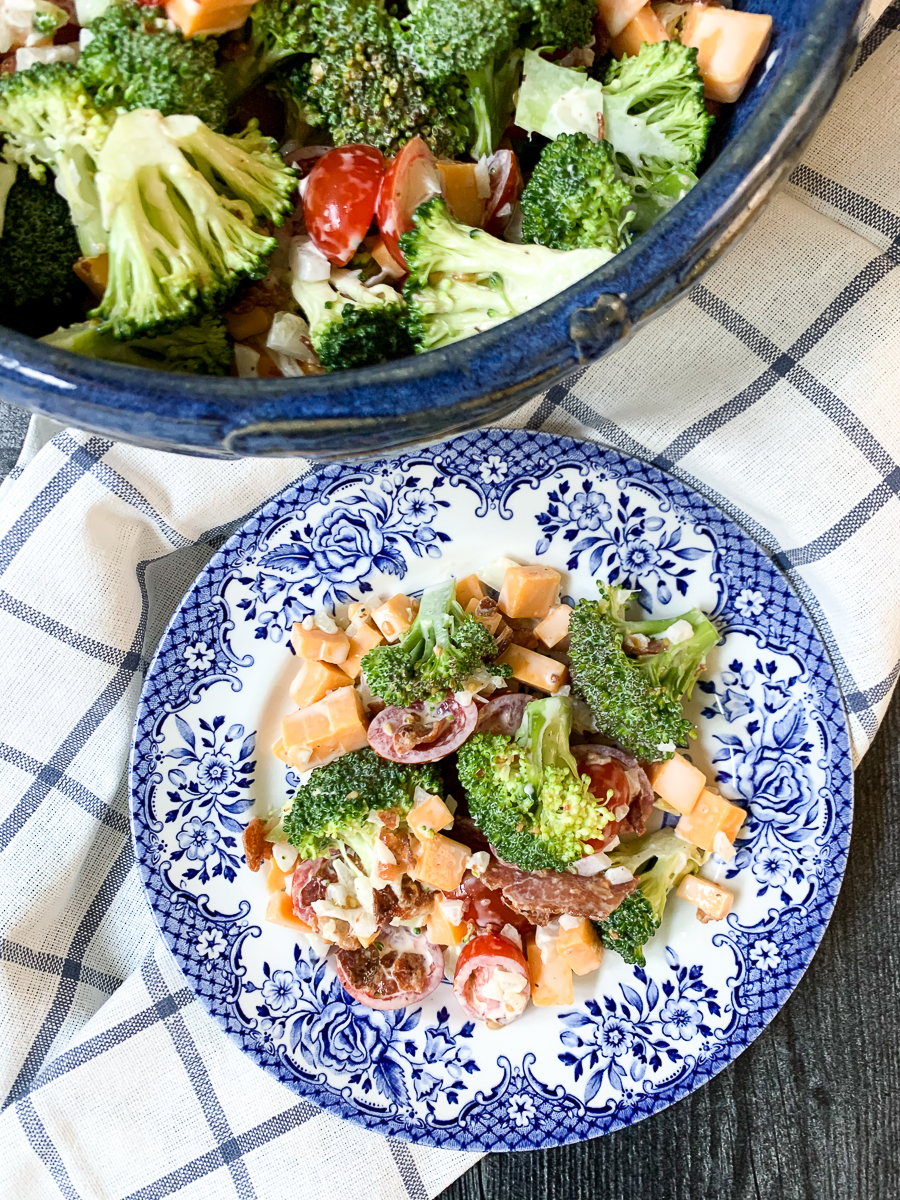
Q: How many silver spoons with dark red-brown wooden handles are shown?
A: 0